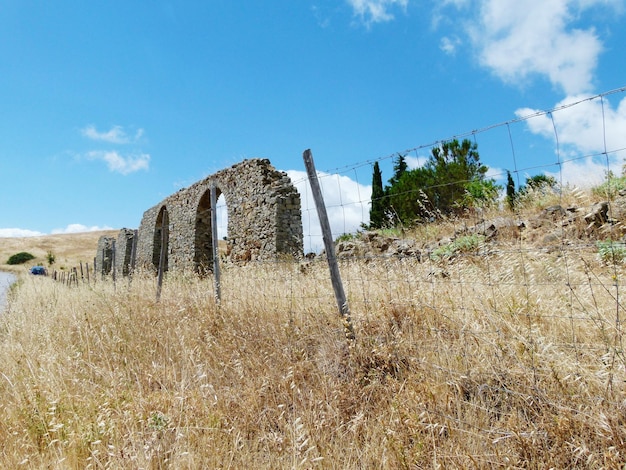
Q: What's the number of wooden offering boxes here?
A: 0